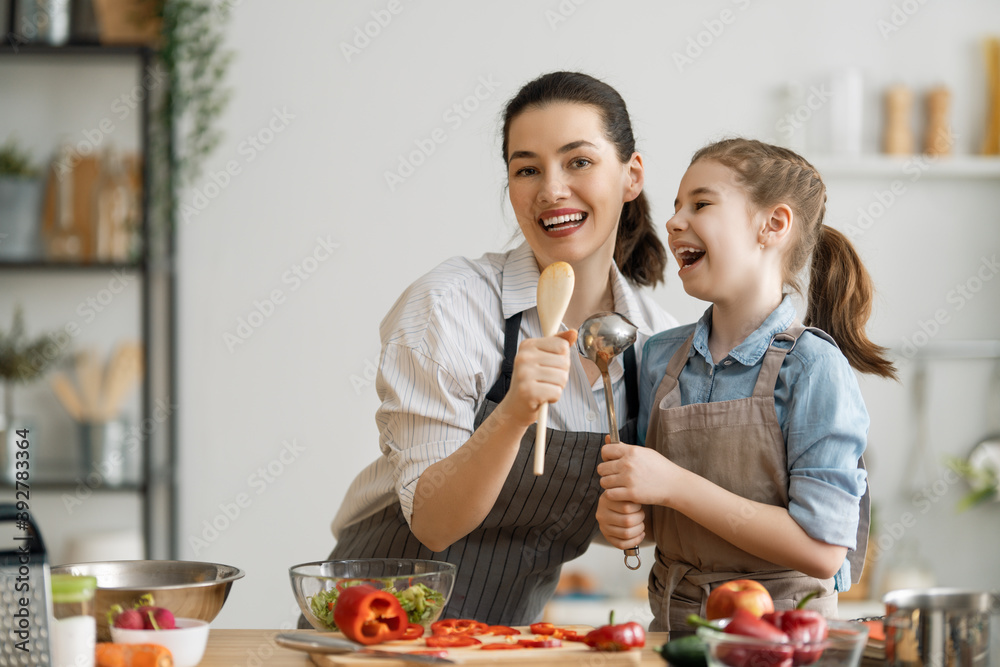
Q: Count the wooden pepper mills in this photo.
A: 2